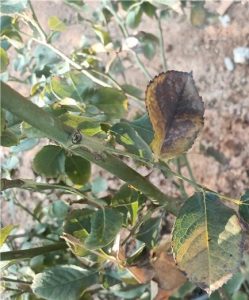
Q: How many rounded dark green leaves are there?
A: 2